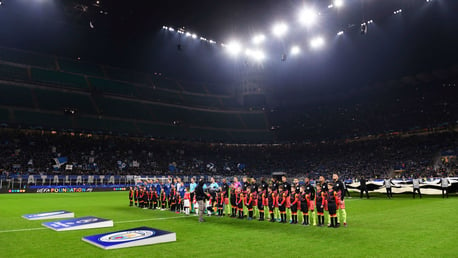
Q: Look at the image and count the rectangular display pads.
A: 3